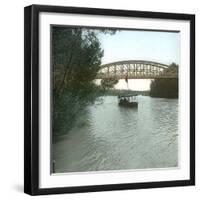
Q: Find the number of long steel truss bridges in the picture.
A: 1